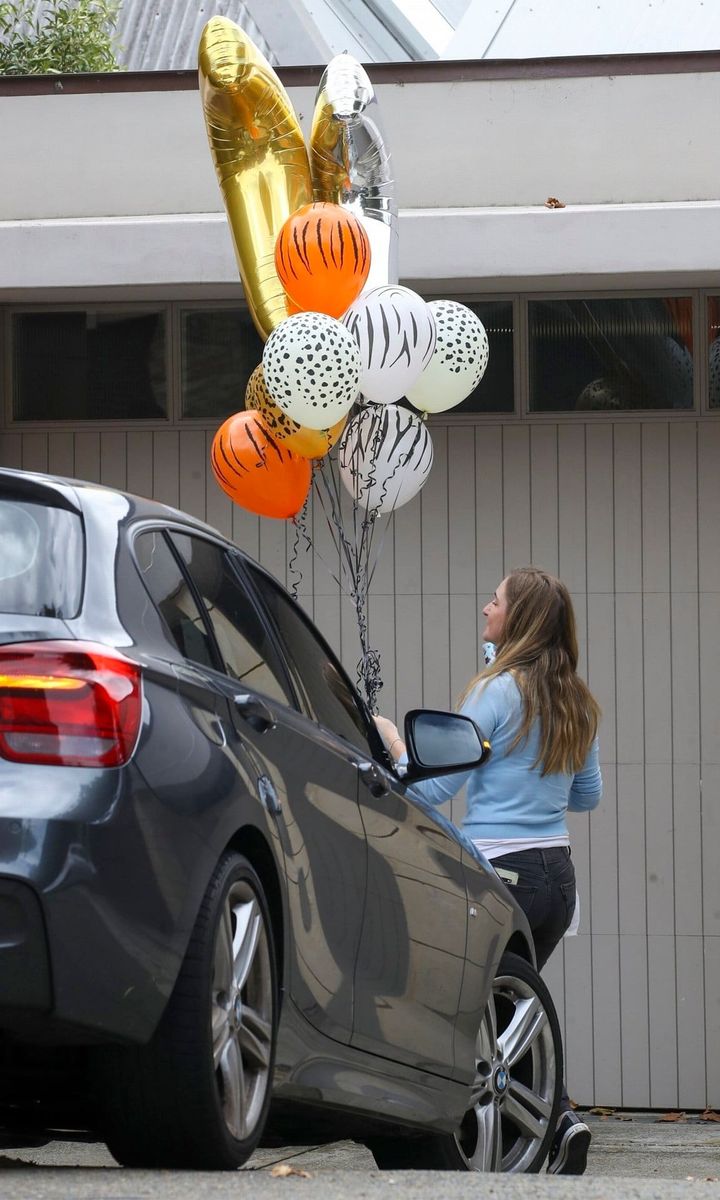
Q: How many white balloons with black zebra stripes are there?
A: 2